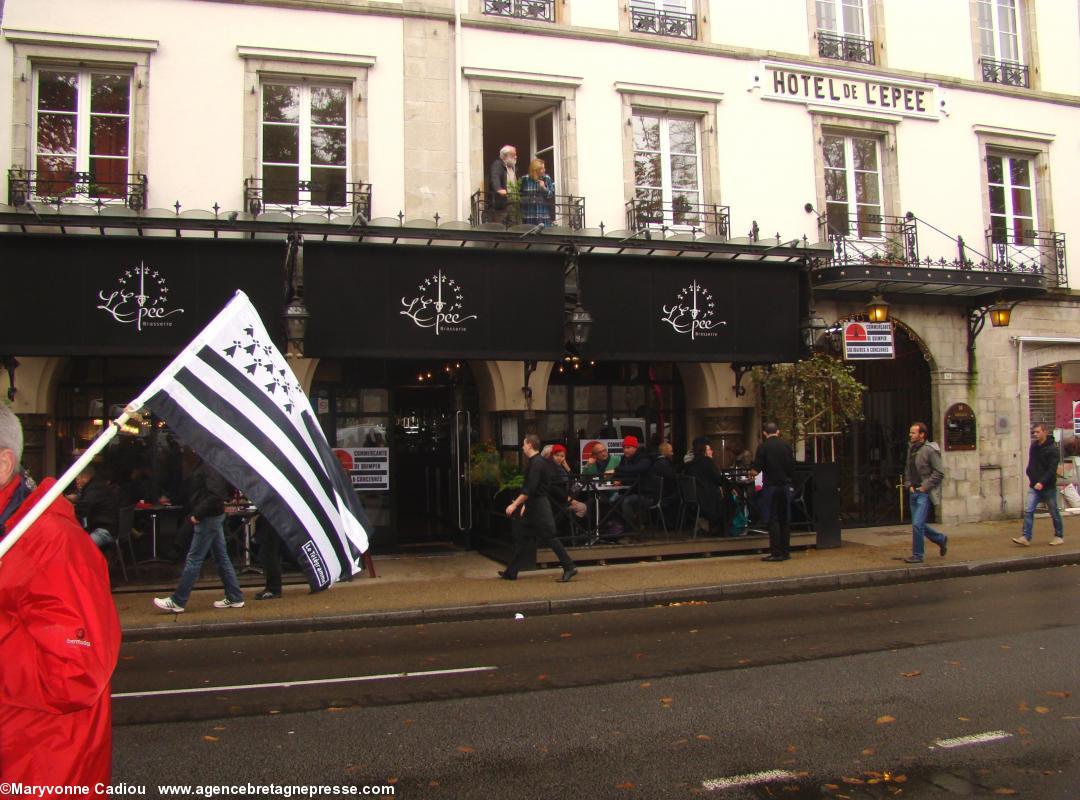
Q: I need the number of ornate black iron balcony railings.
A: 10